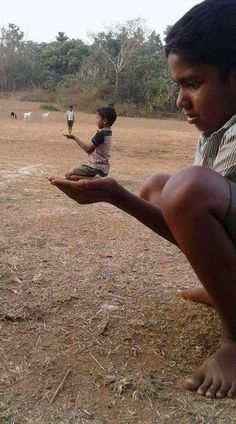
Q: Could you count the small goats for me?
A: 3